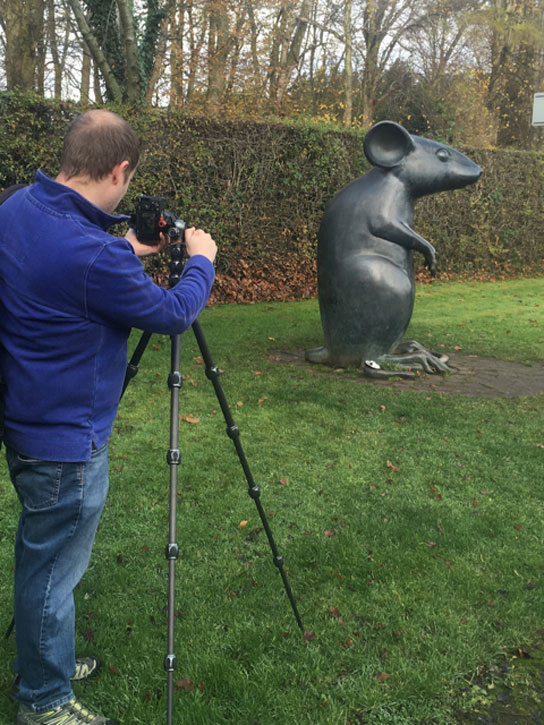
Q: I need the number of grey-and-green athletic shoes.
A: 2